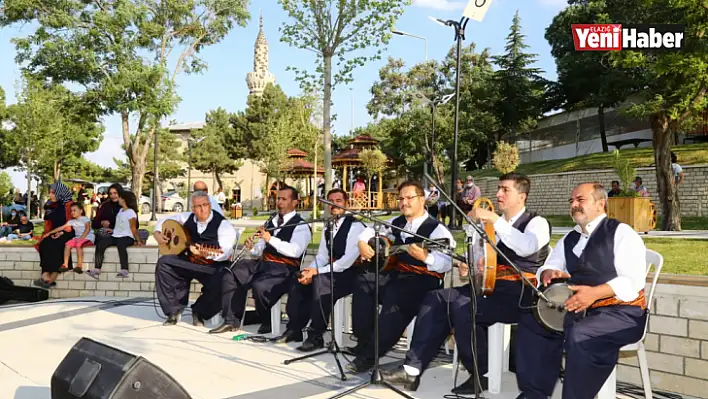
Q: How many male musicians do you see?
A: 6